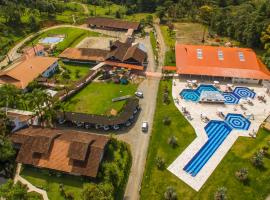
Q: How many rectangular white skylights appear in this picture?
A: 3